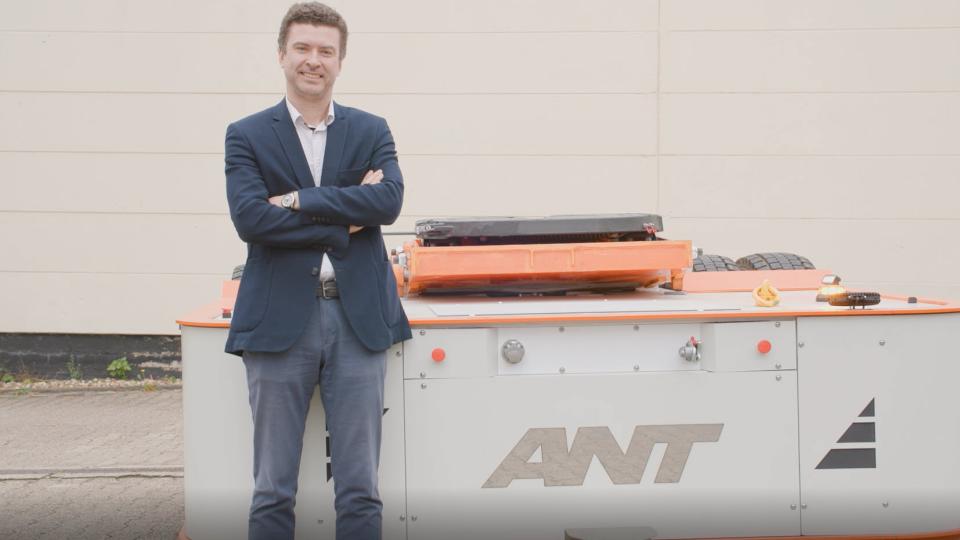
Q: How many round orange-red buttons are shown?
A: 2